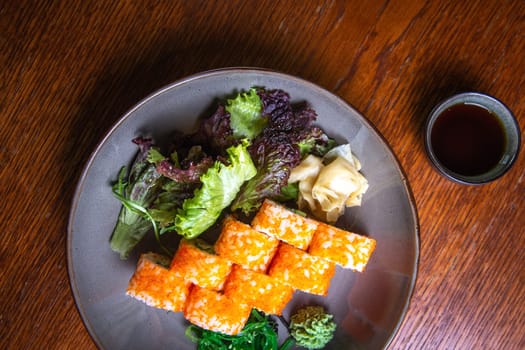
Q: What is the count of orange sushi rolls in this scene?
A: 8